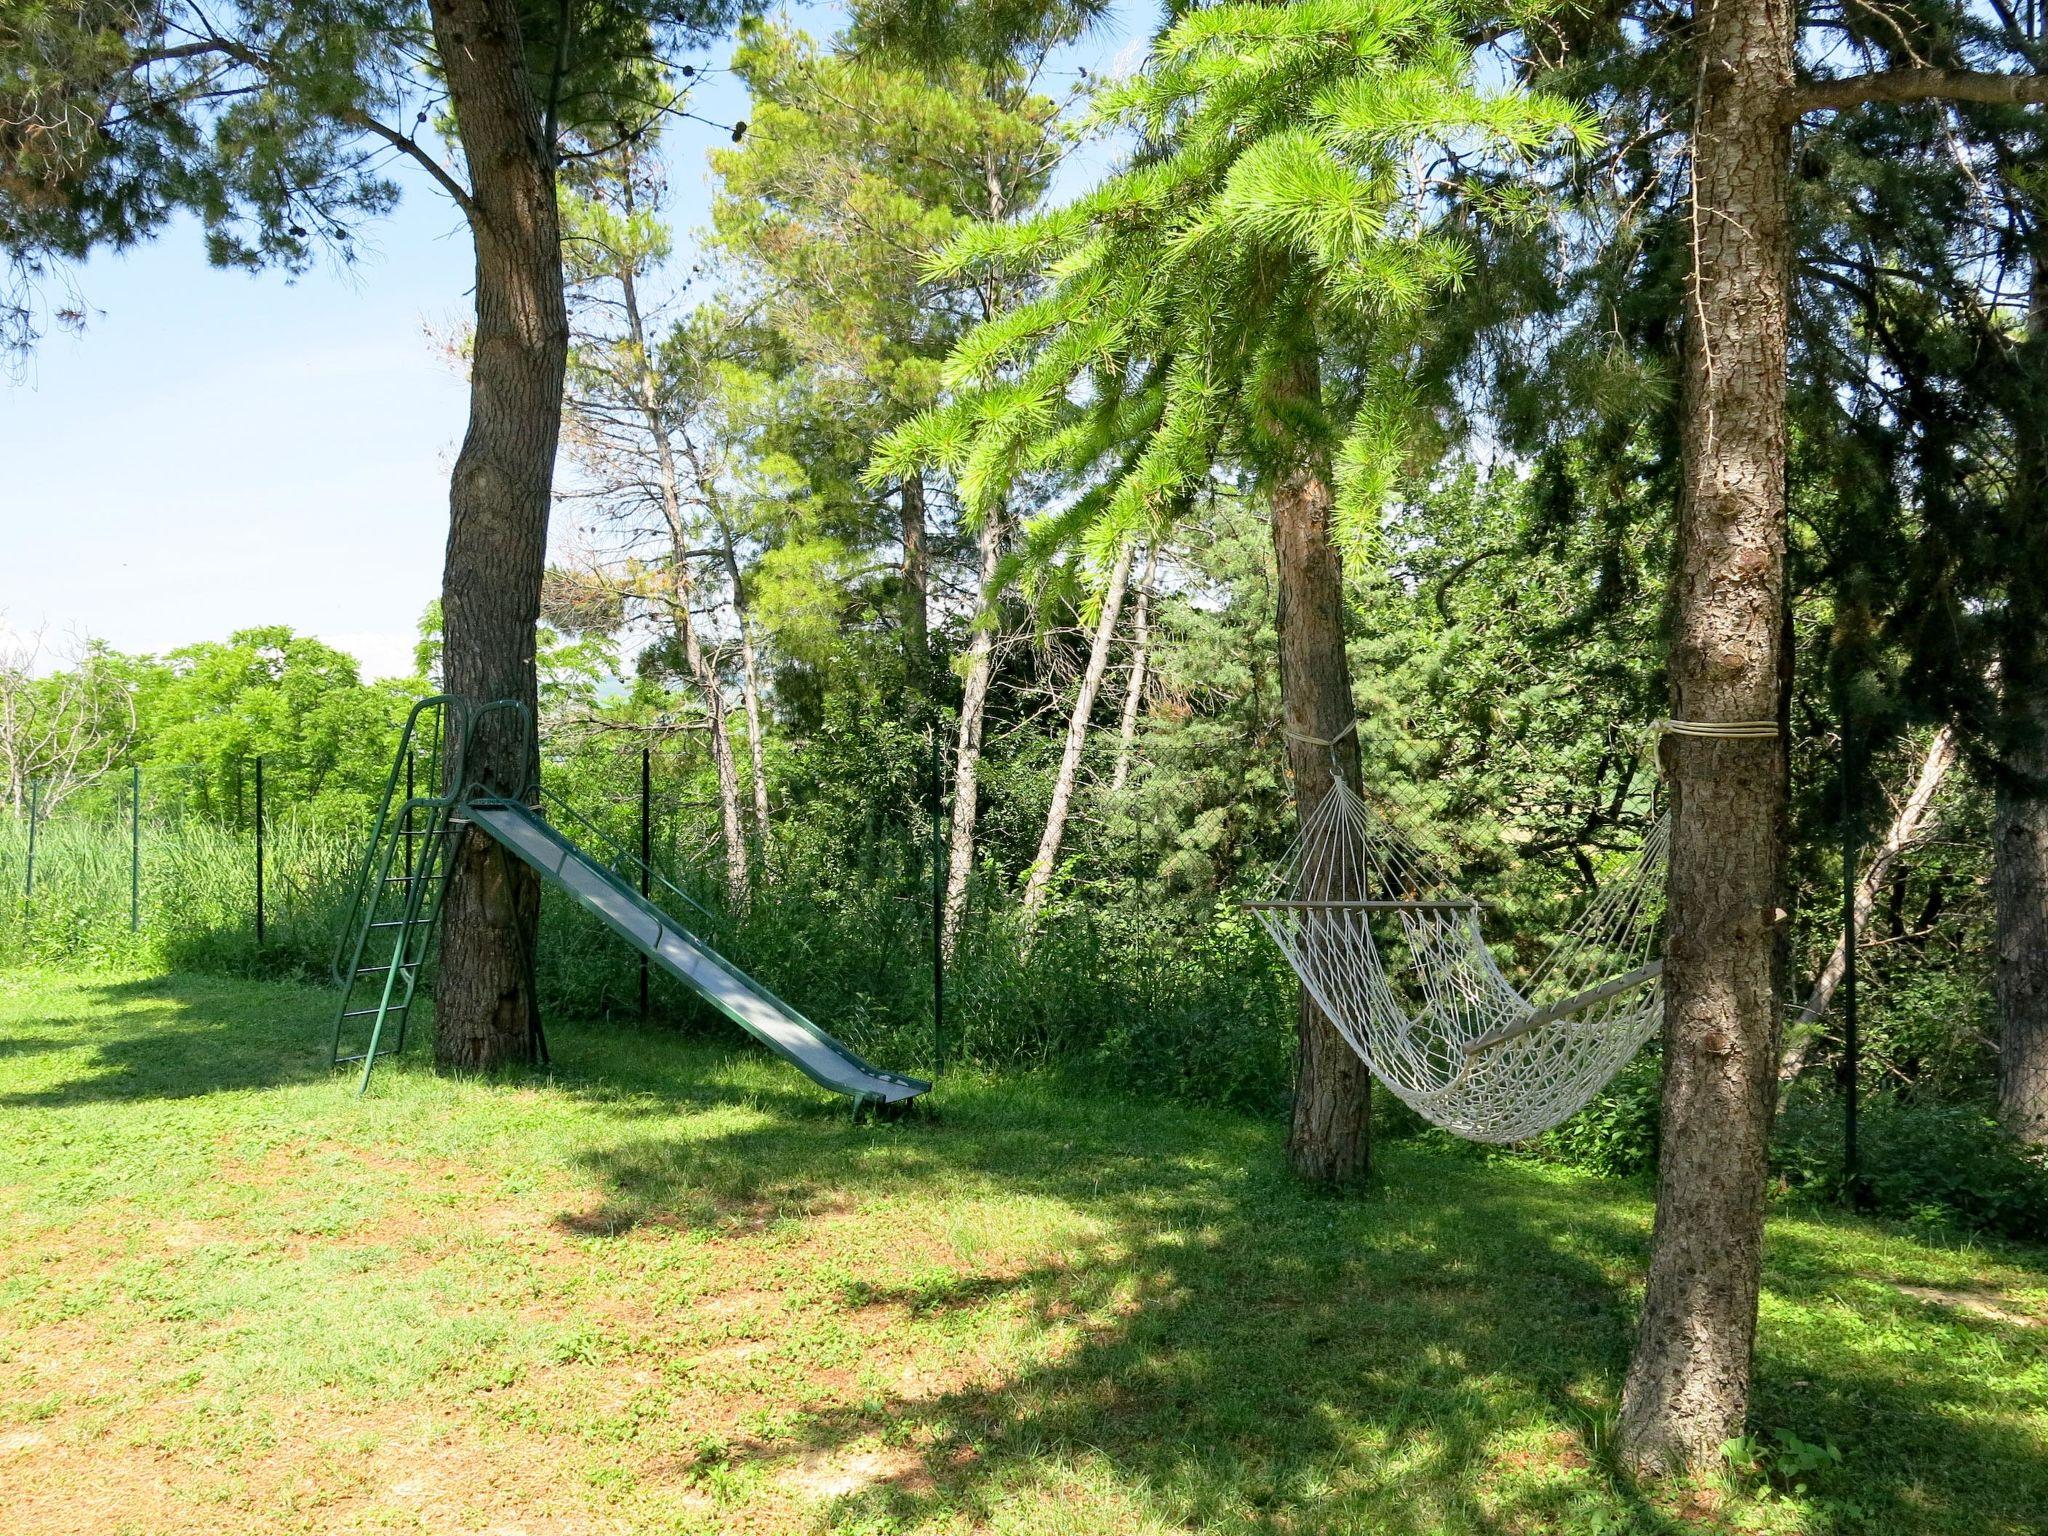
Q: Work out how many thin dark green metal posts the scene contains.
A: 7